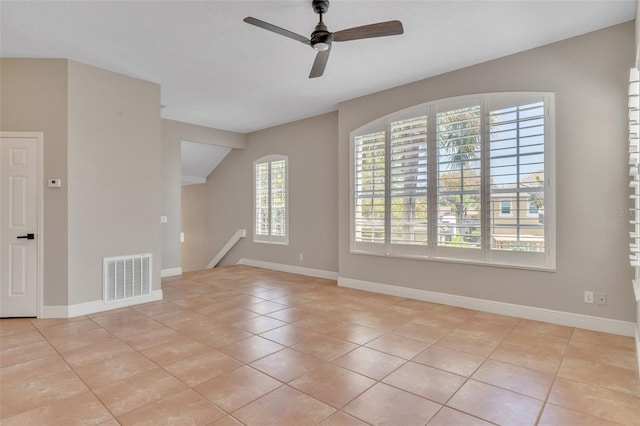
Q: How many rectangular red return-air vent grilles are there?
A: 0